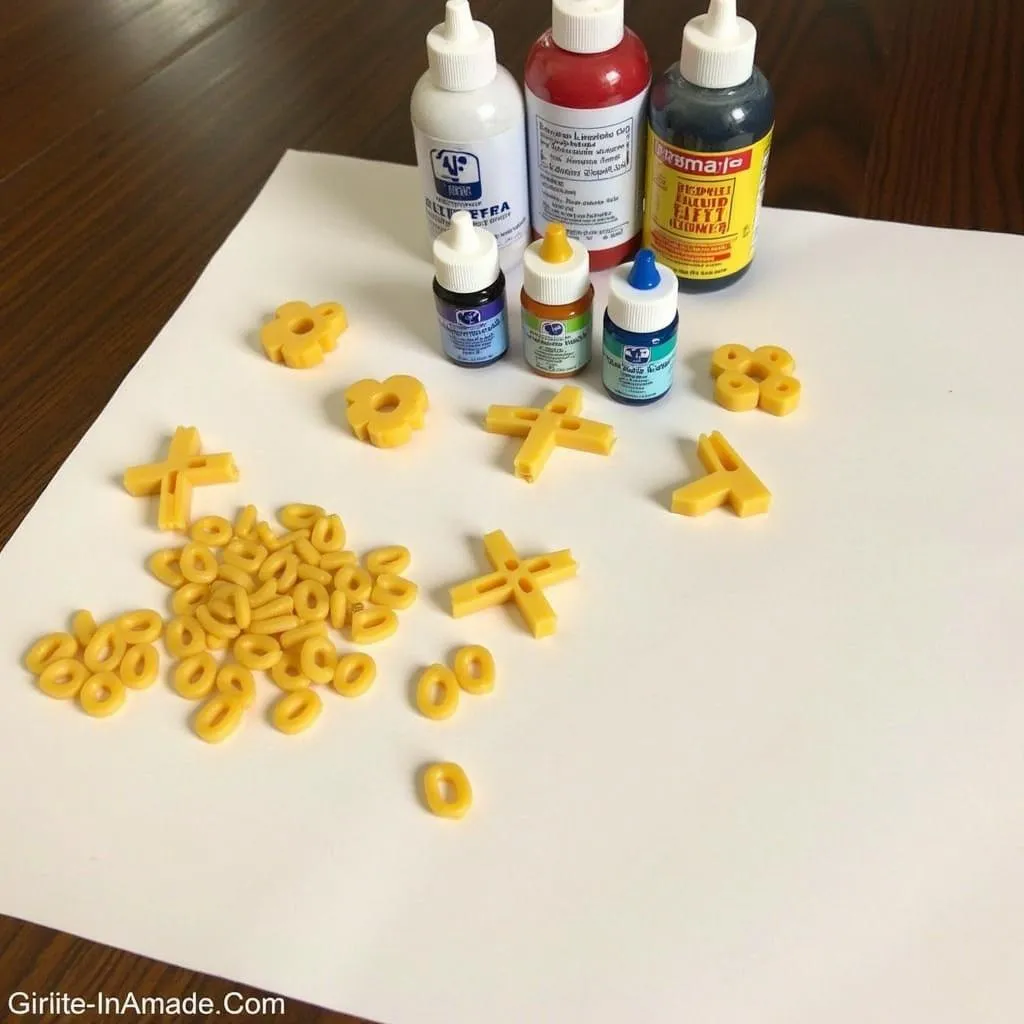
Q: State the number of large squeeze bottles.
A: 3